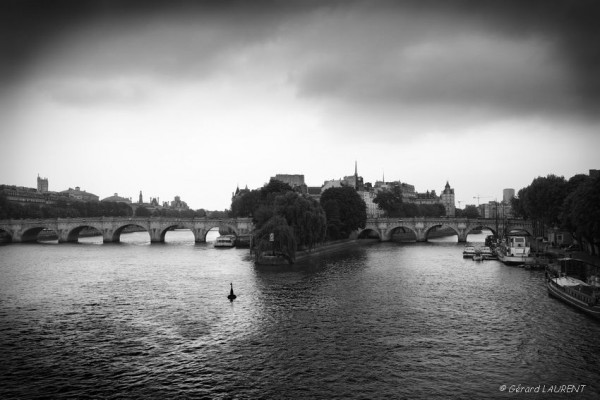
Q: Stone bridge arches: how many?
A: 11